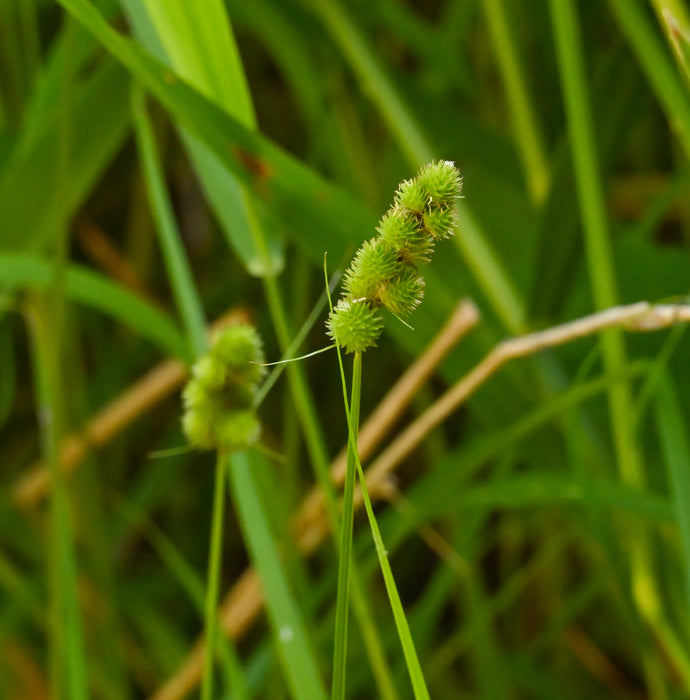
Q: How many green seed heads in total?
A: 2